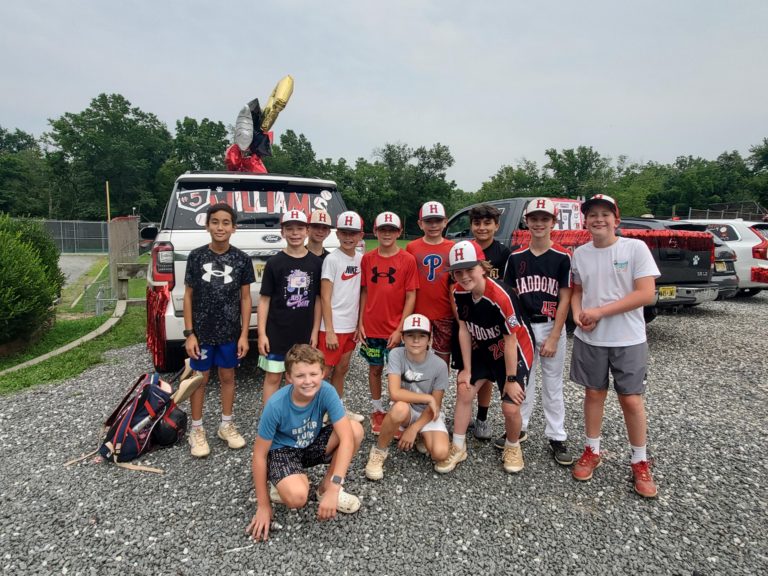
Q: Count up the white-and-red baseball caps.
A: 9